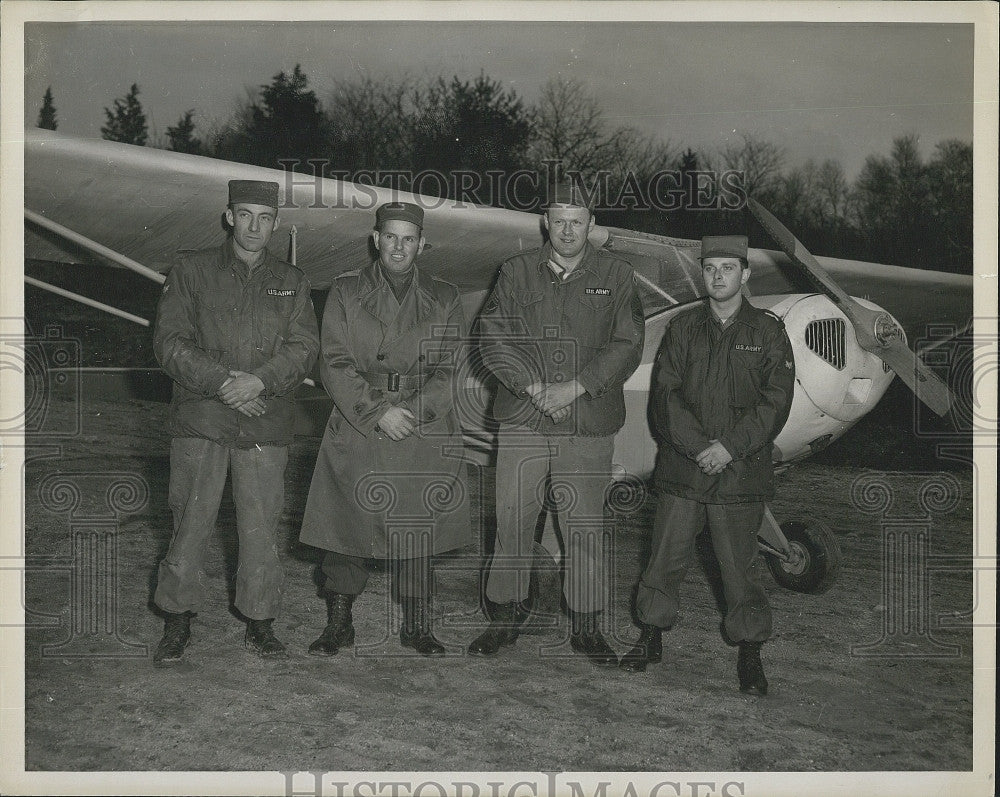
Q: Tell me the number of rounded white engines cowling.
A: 1